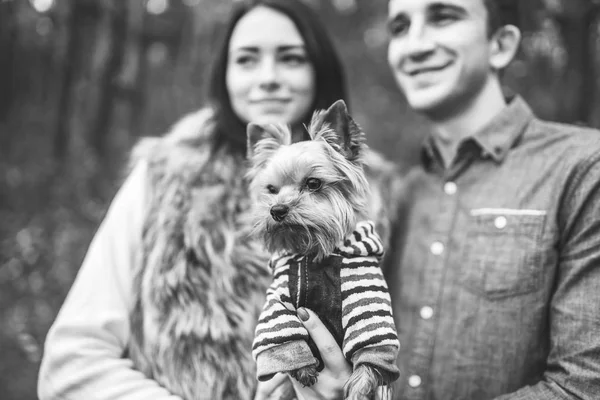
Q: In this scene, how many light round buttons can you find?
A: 5